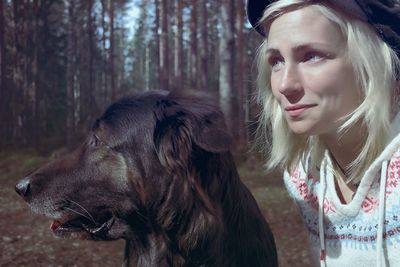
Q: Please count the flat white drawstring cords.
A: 2